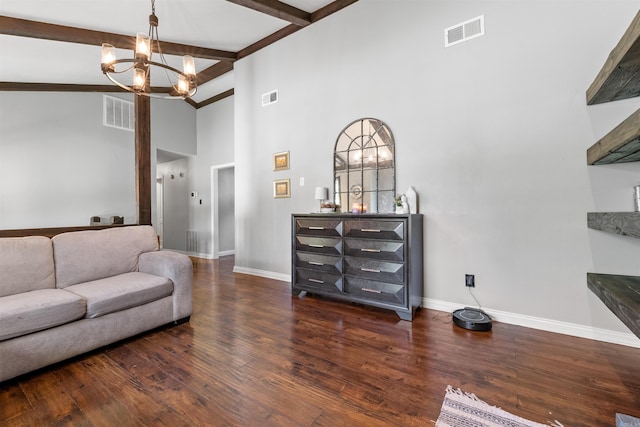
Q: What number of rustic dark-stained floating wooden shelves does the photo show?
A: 4